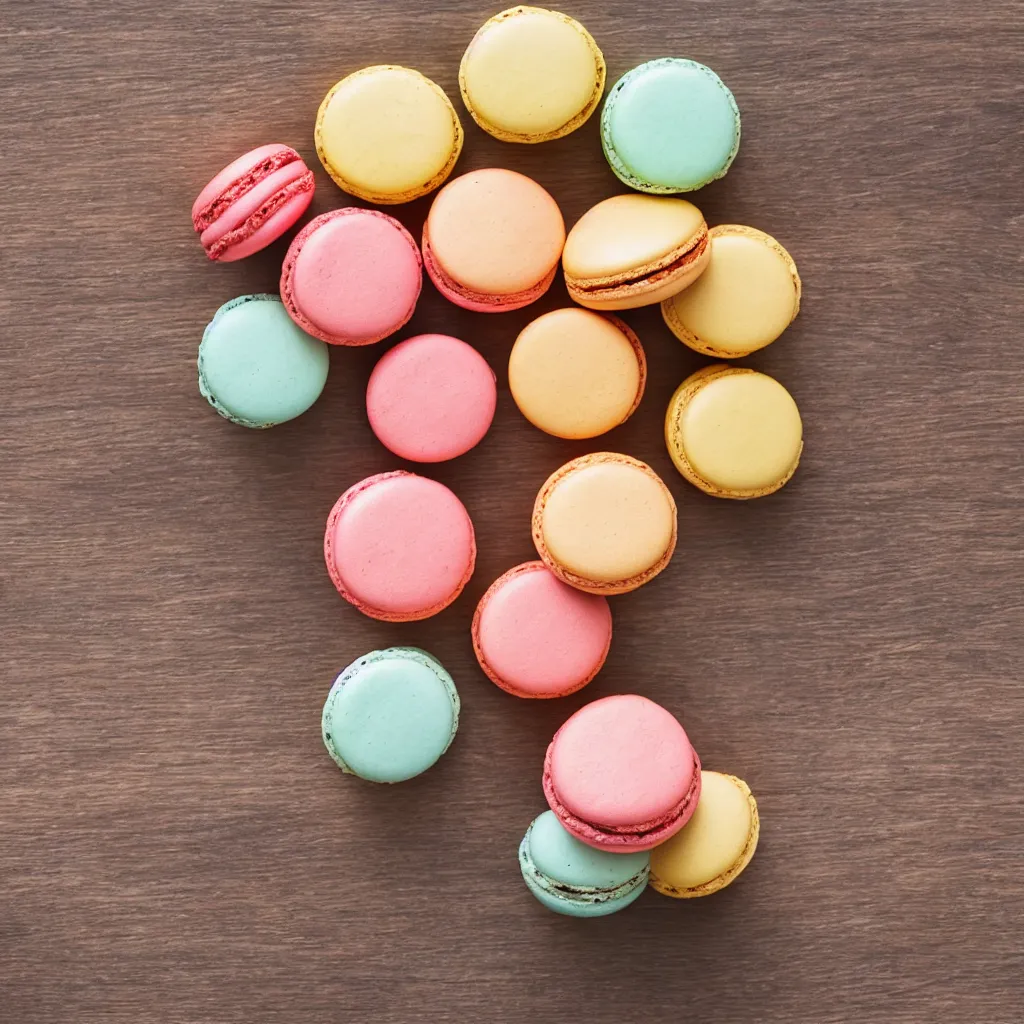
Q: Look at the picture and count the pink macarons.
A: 6